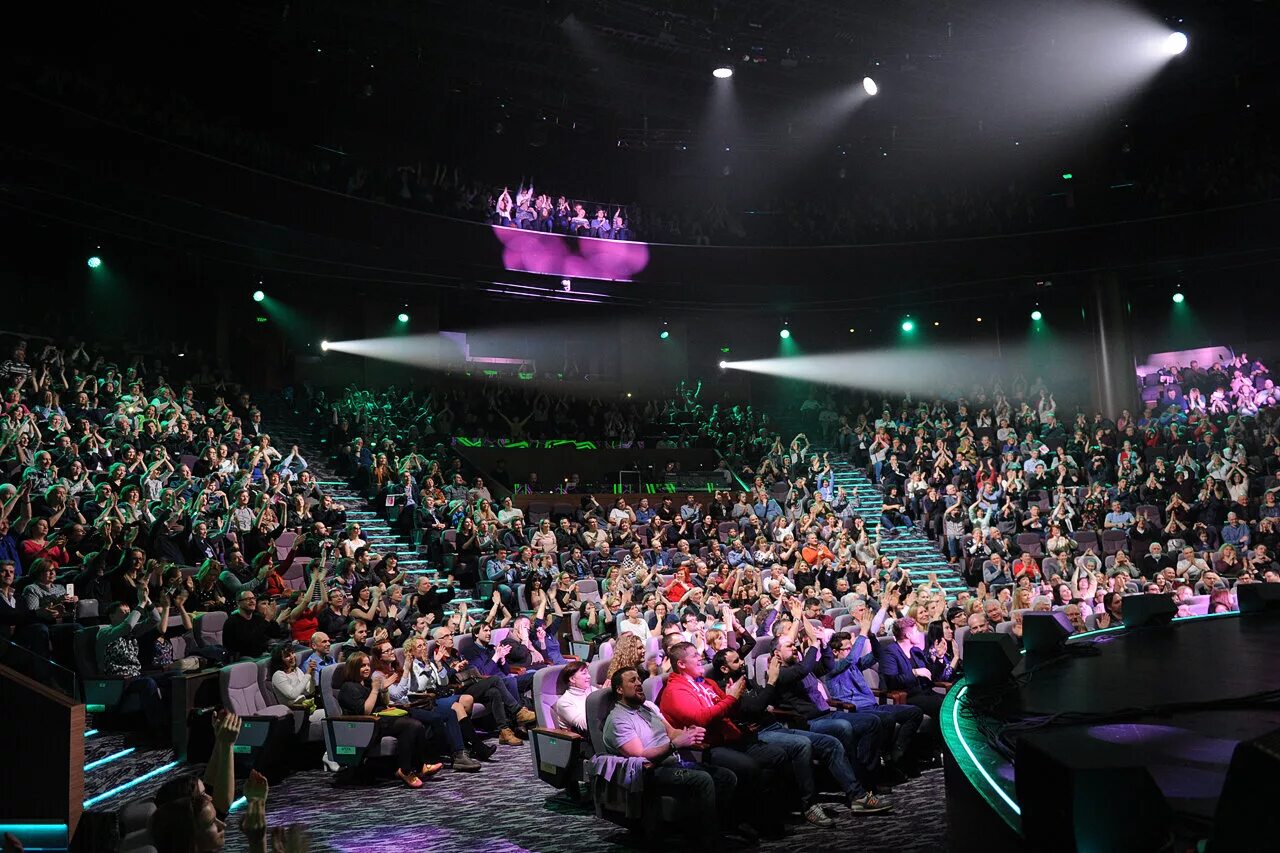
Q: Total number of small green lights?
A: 8